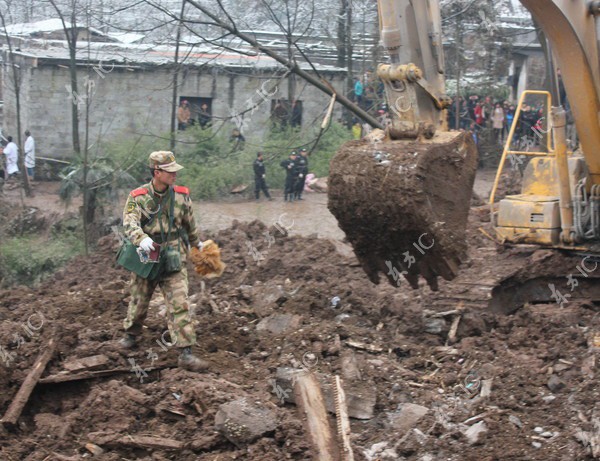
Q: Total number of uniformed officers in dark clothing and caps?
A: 3